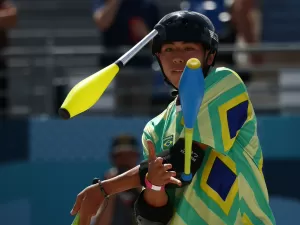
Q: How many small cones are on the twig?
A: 0